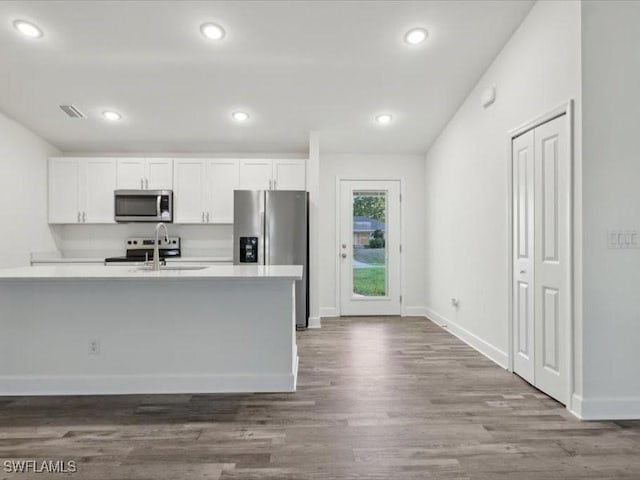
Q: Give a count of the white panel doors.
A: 2